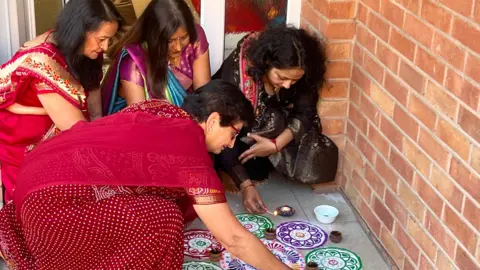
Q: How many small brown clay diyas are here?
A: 4